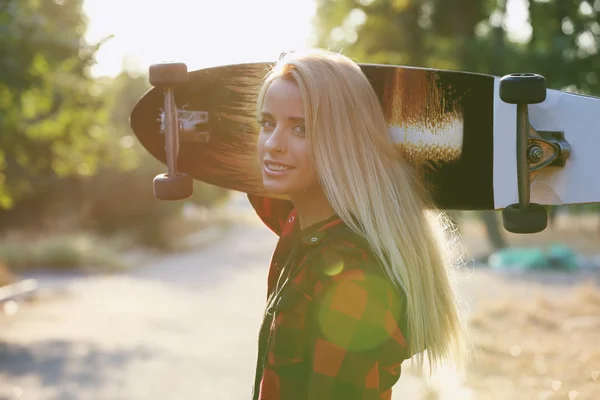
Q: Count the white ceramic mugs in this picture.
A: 0